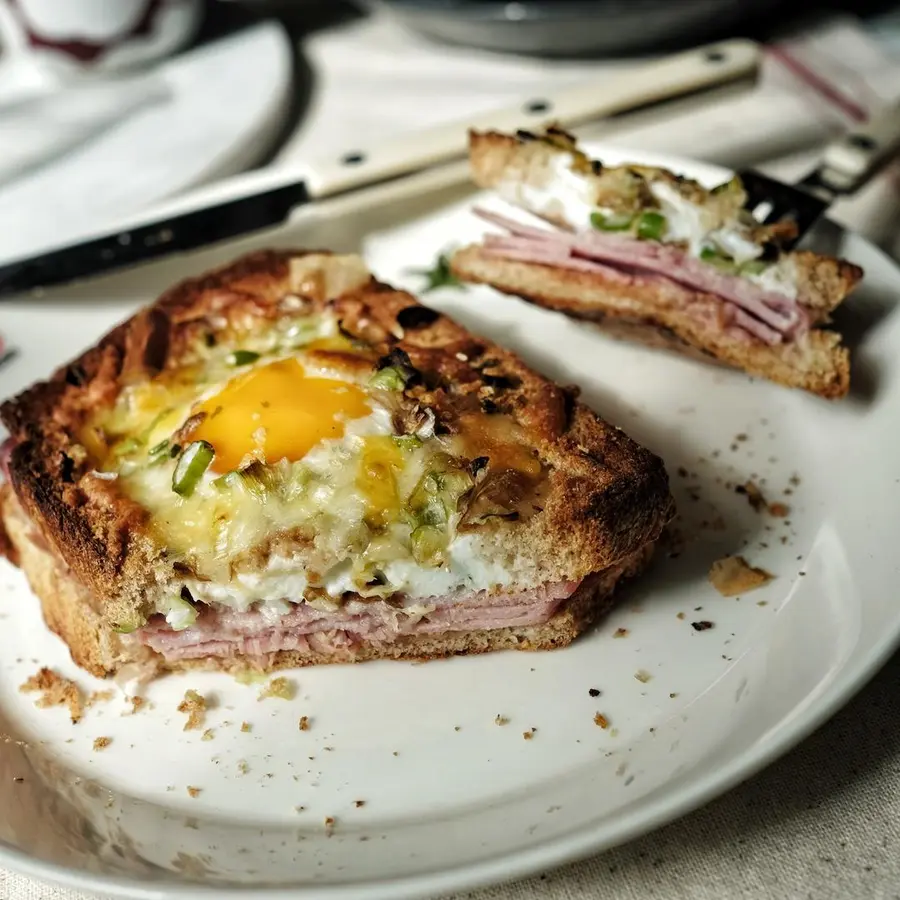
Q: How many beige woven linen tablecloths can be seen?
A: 1